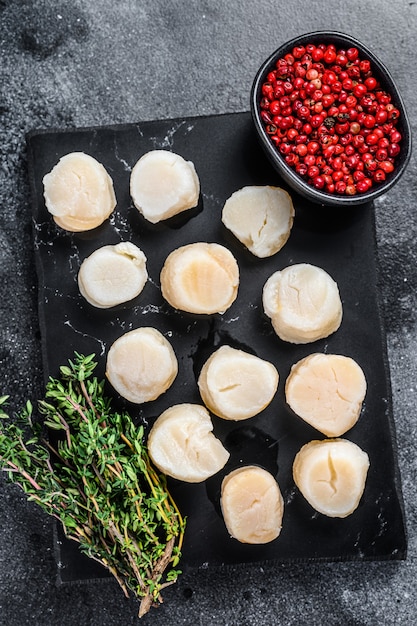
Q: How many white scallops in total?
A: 12